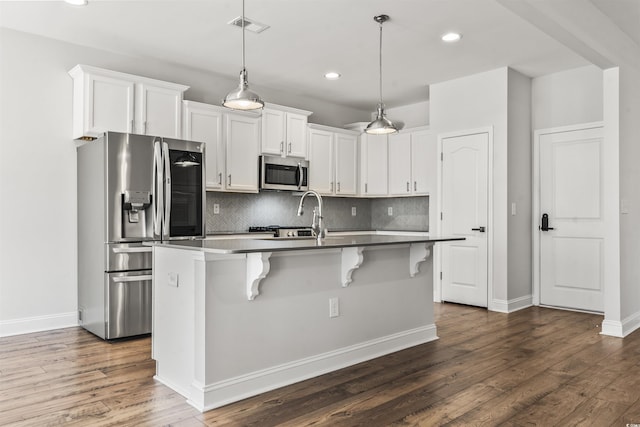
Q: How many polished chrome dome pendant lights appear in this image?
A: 2